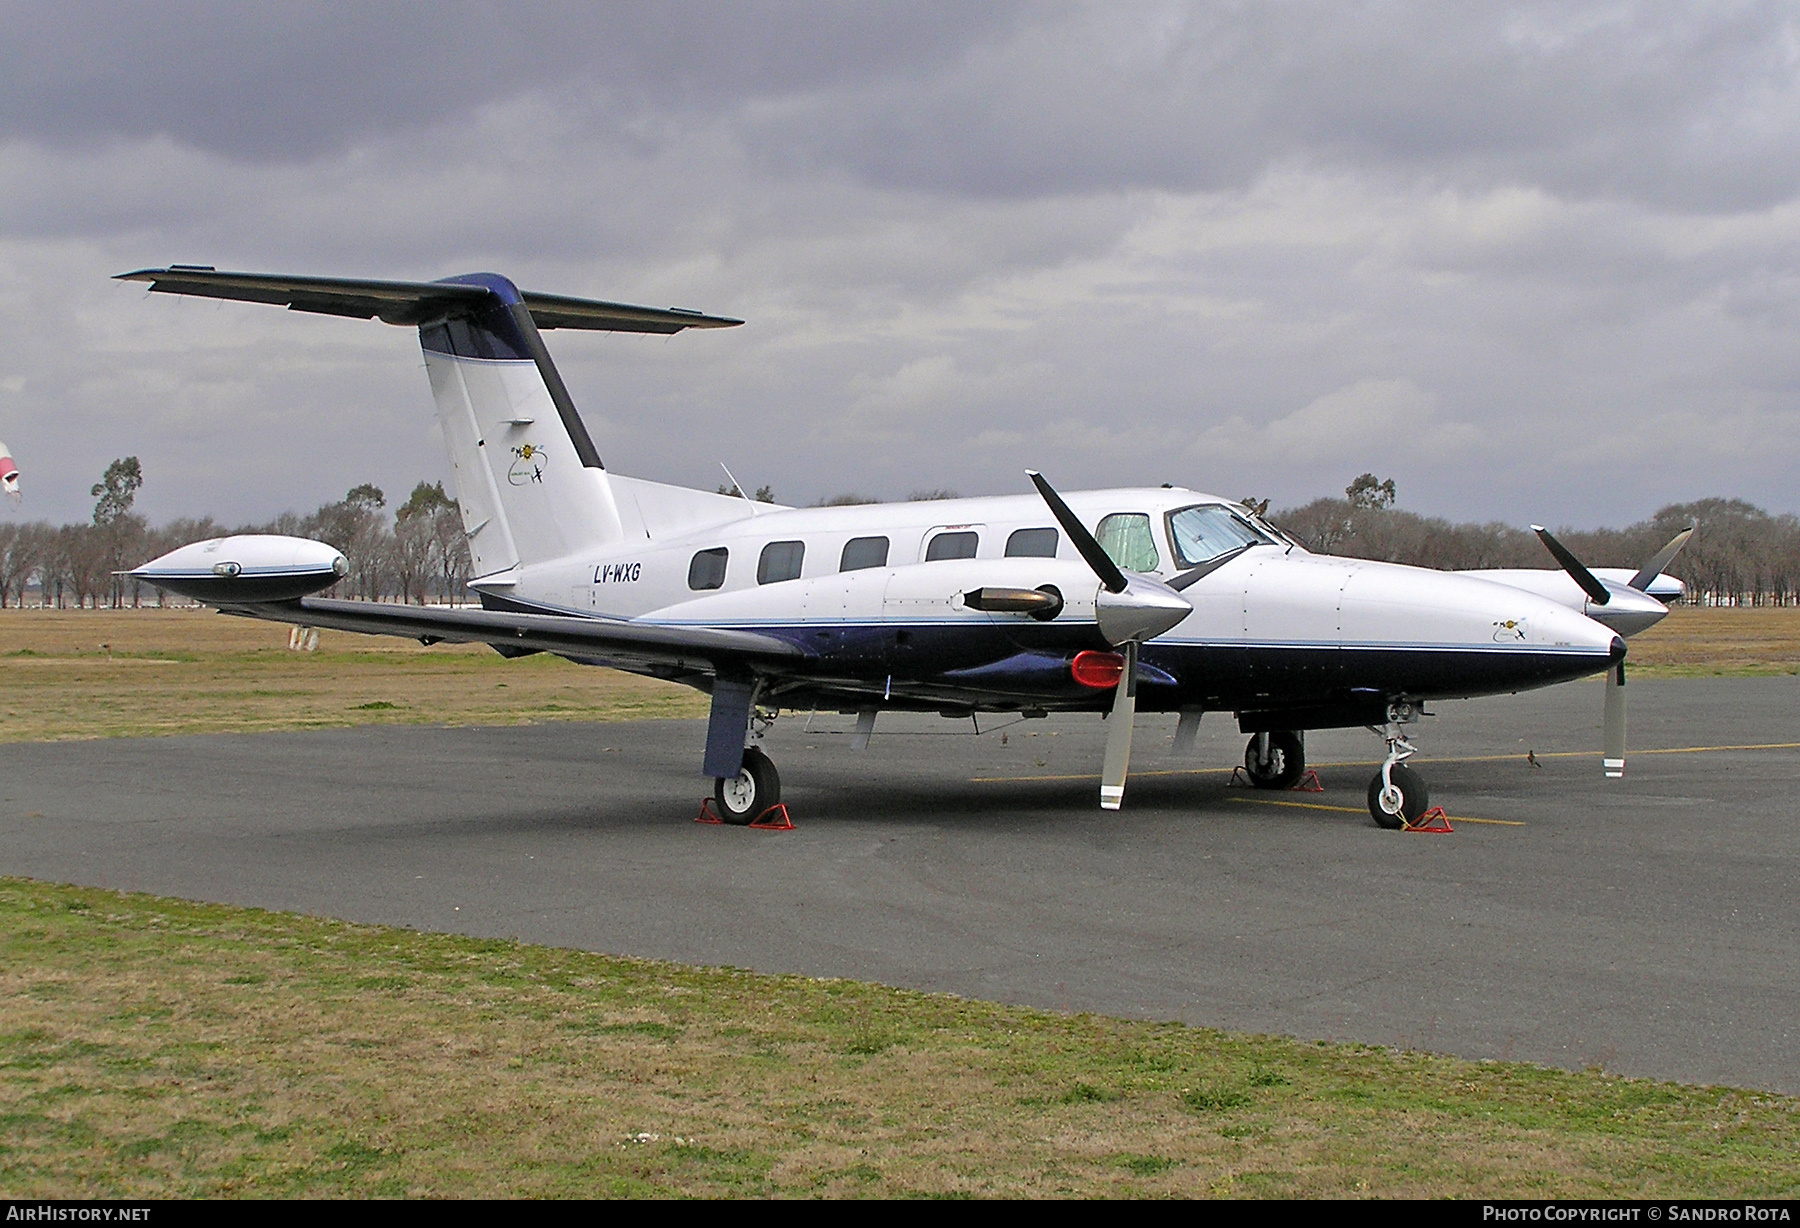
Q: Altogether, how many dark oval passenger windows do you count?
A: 5